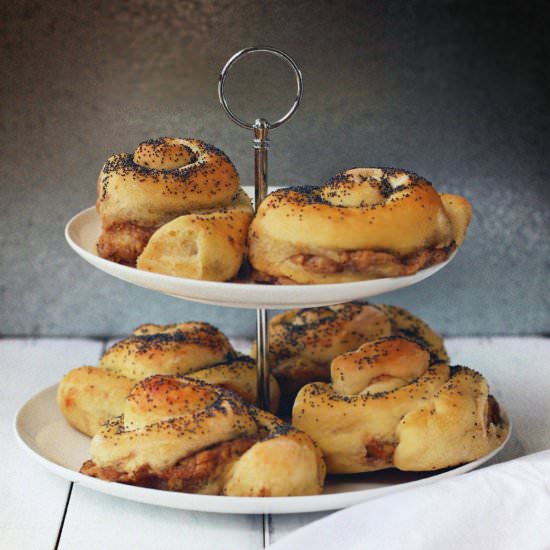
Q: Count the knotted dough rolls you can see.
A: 6